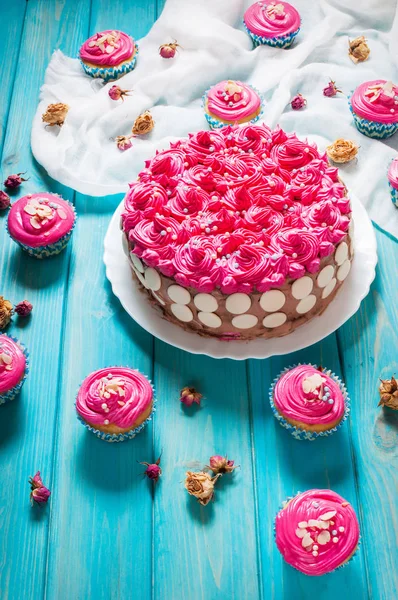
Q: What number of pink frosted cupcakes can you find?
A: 10